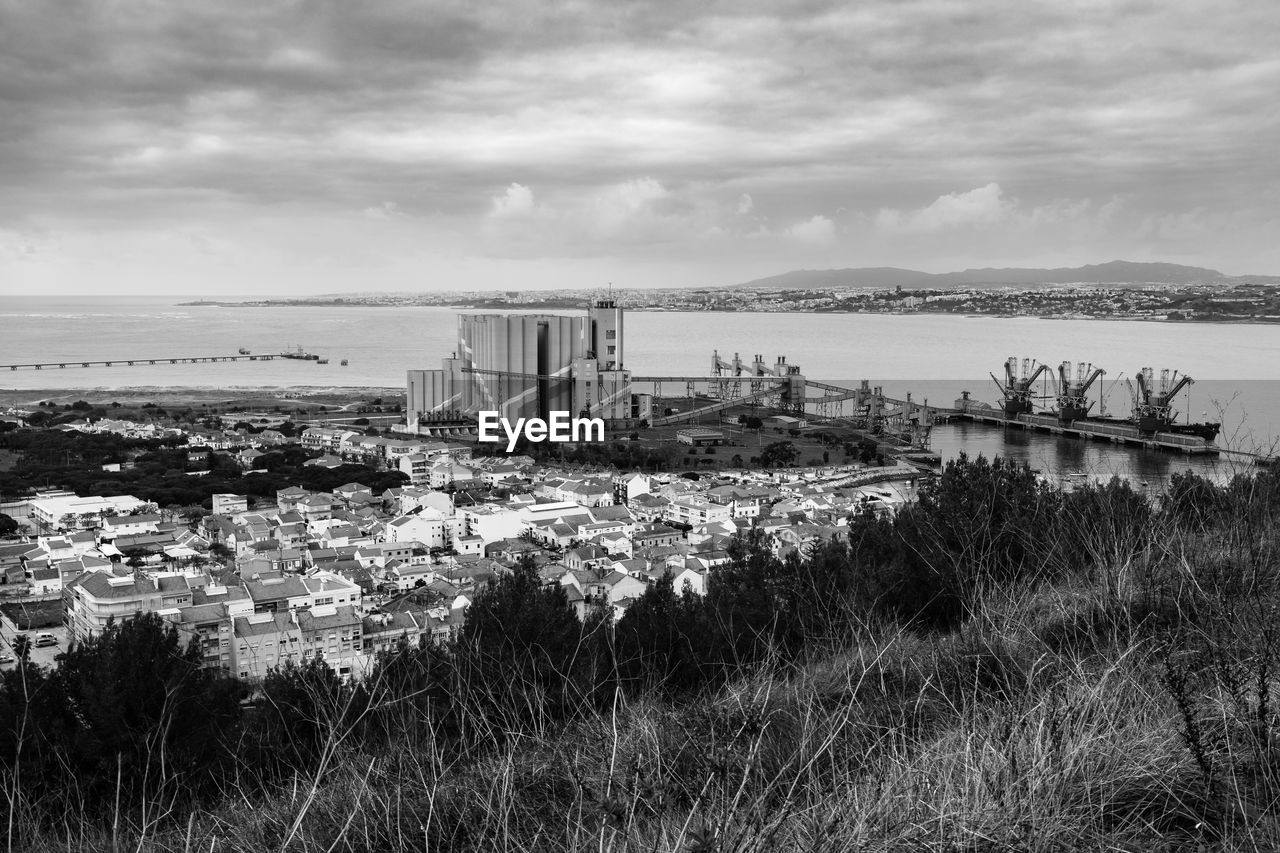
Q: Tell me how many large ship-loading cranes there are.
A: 3